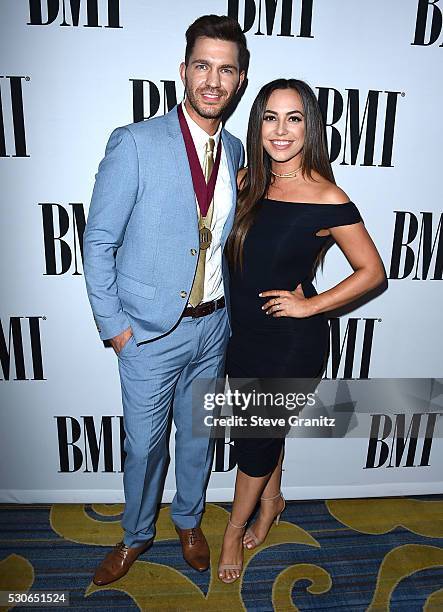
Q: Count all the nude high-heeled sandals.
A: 2